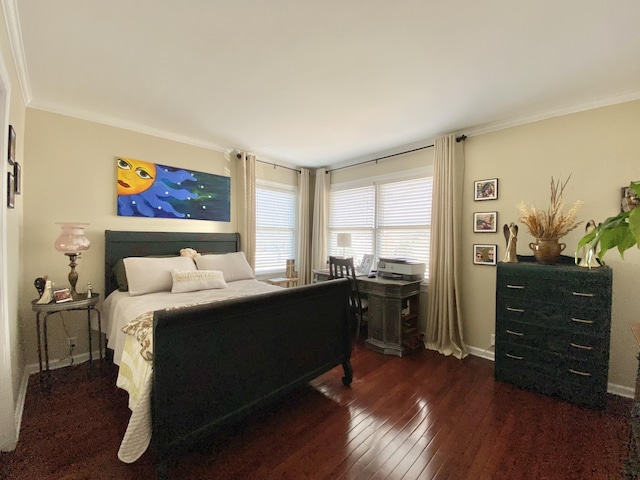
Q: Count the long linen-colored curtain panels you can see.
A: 4